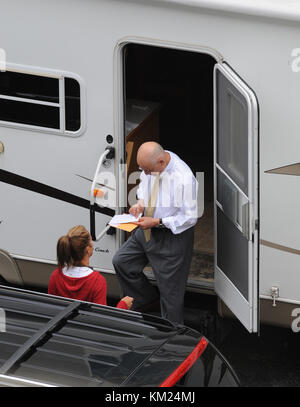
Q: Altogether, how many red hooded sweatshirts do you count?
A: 1